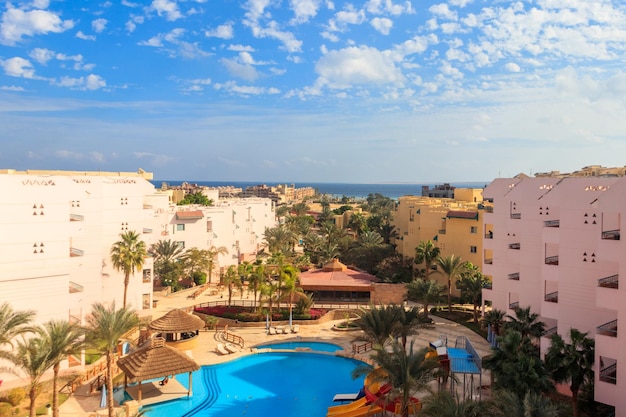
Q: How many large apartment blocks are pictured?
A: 4